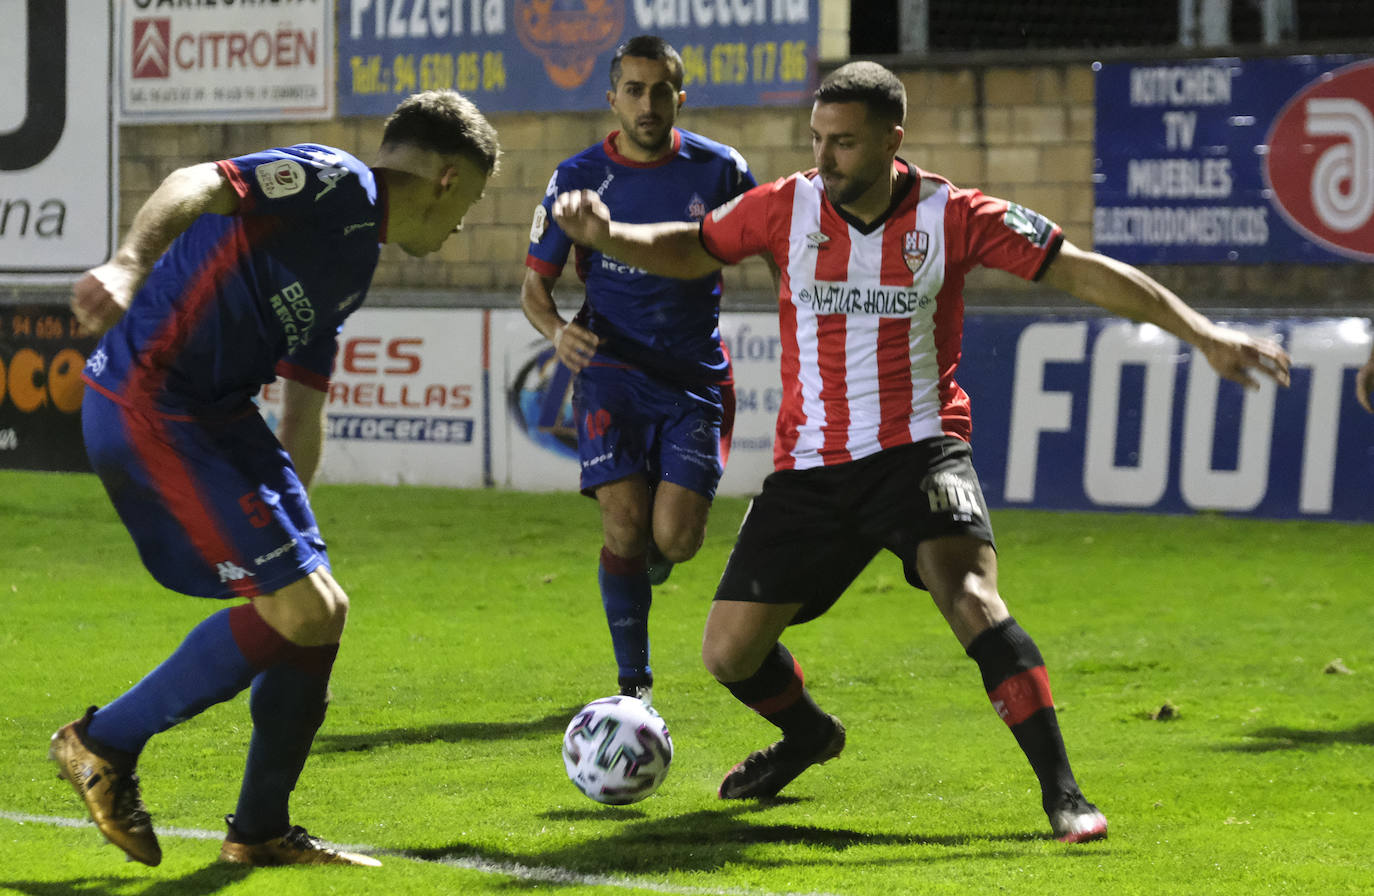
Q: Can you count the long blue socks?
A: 3